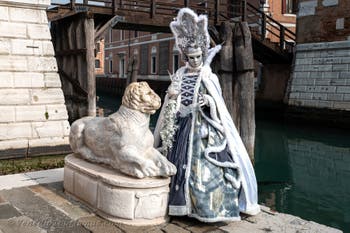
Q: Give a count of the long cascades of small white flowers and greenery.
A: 1